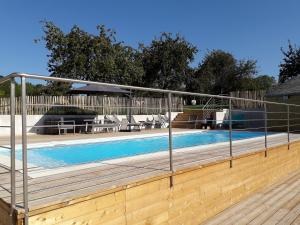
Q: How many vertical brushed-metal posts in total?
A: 6